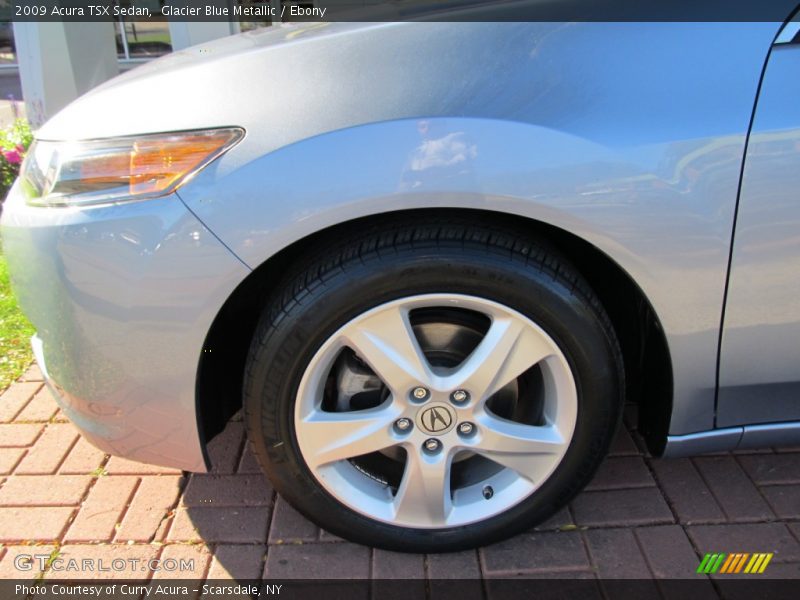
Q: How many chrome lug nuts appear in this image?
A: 5